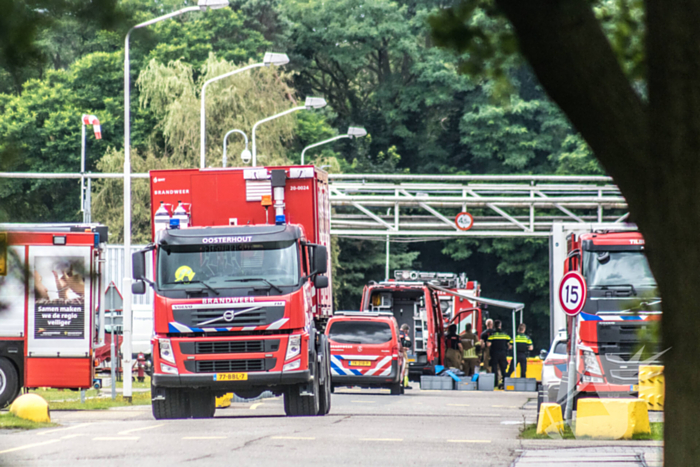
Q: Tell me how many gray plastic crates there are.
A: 4